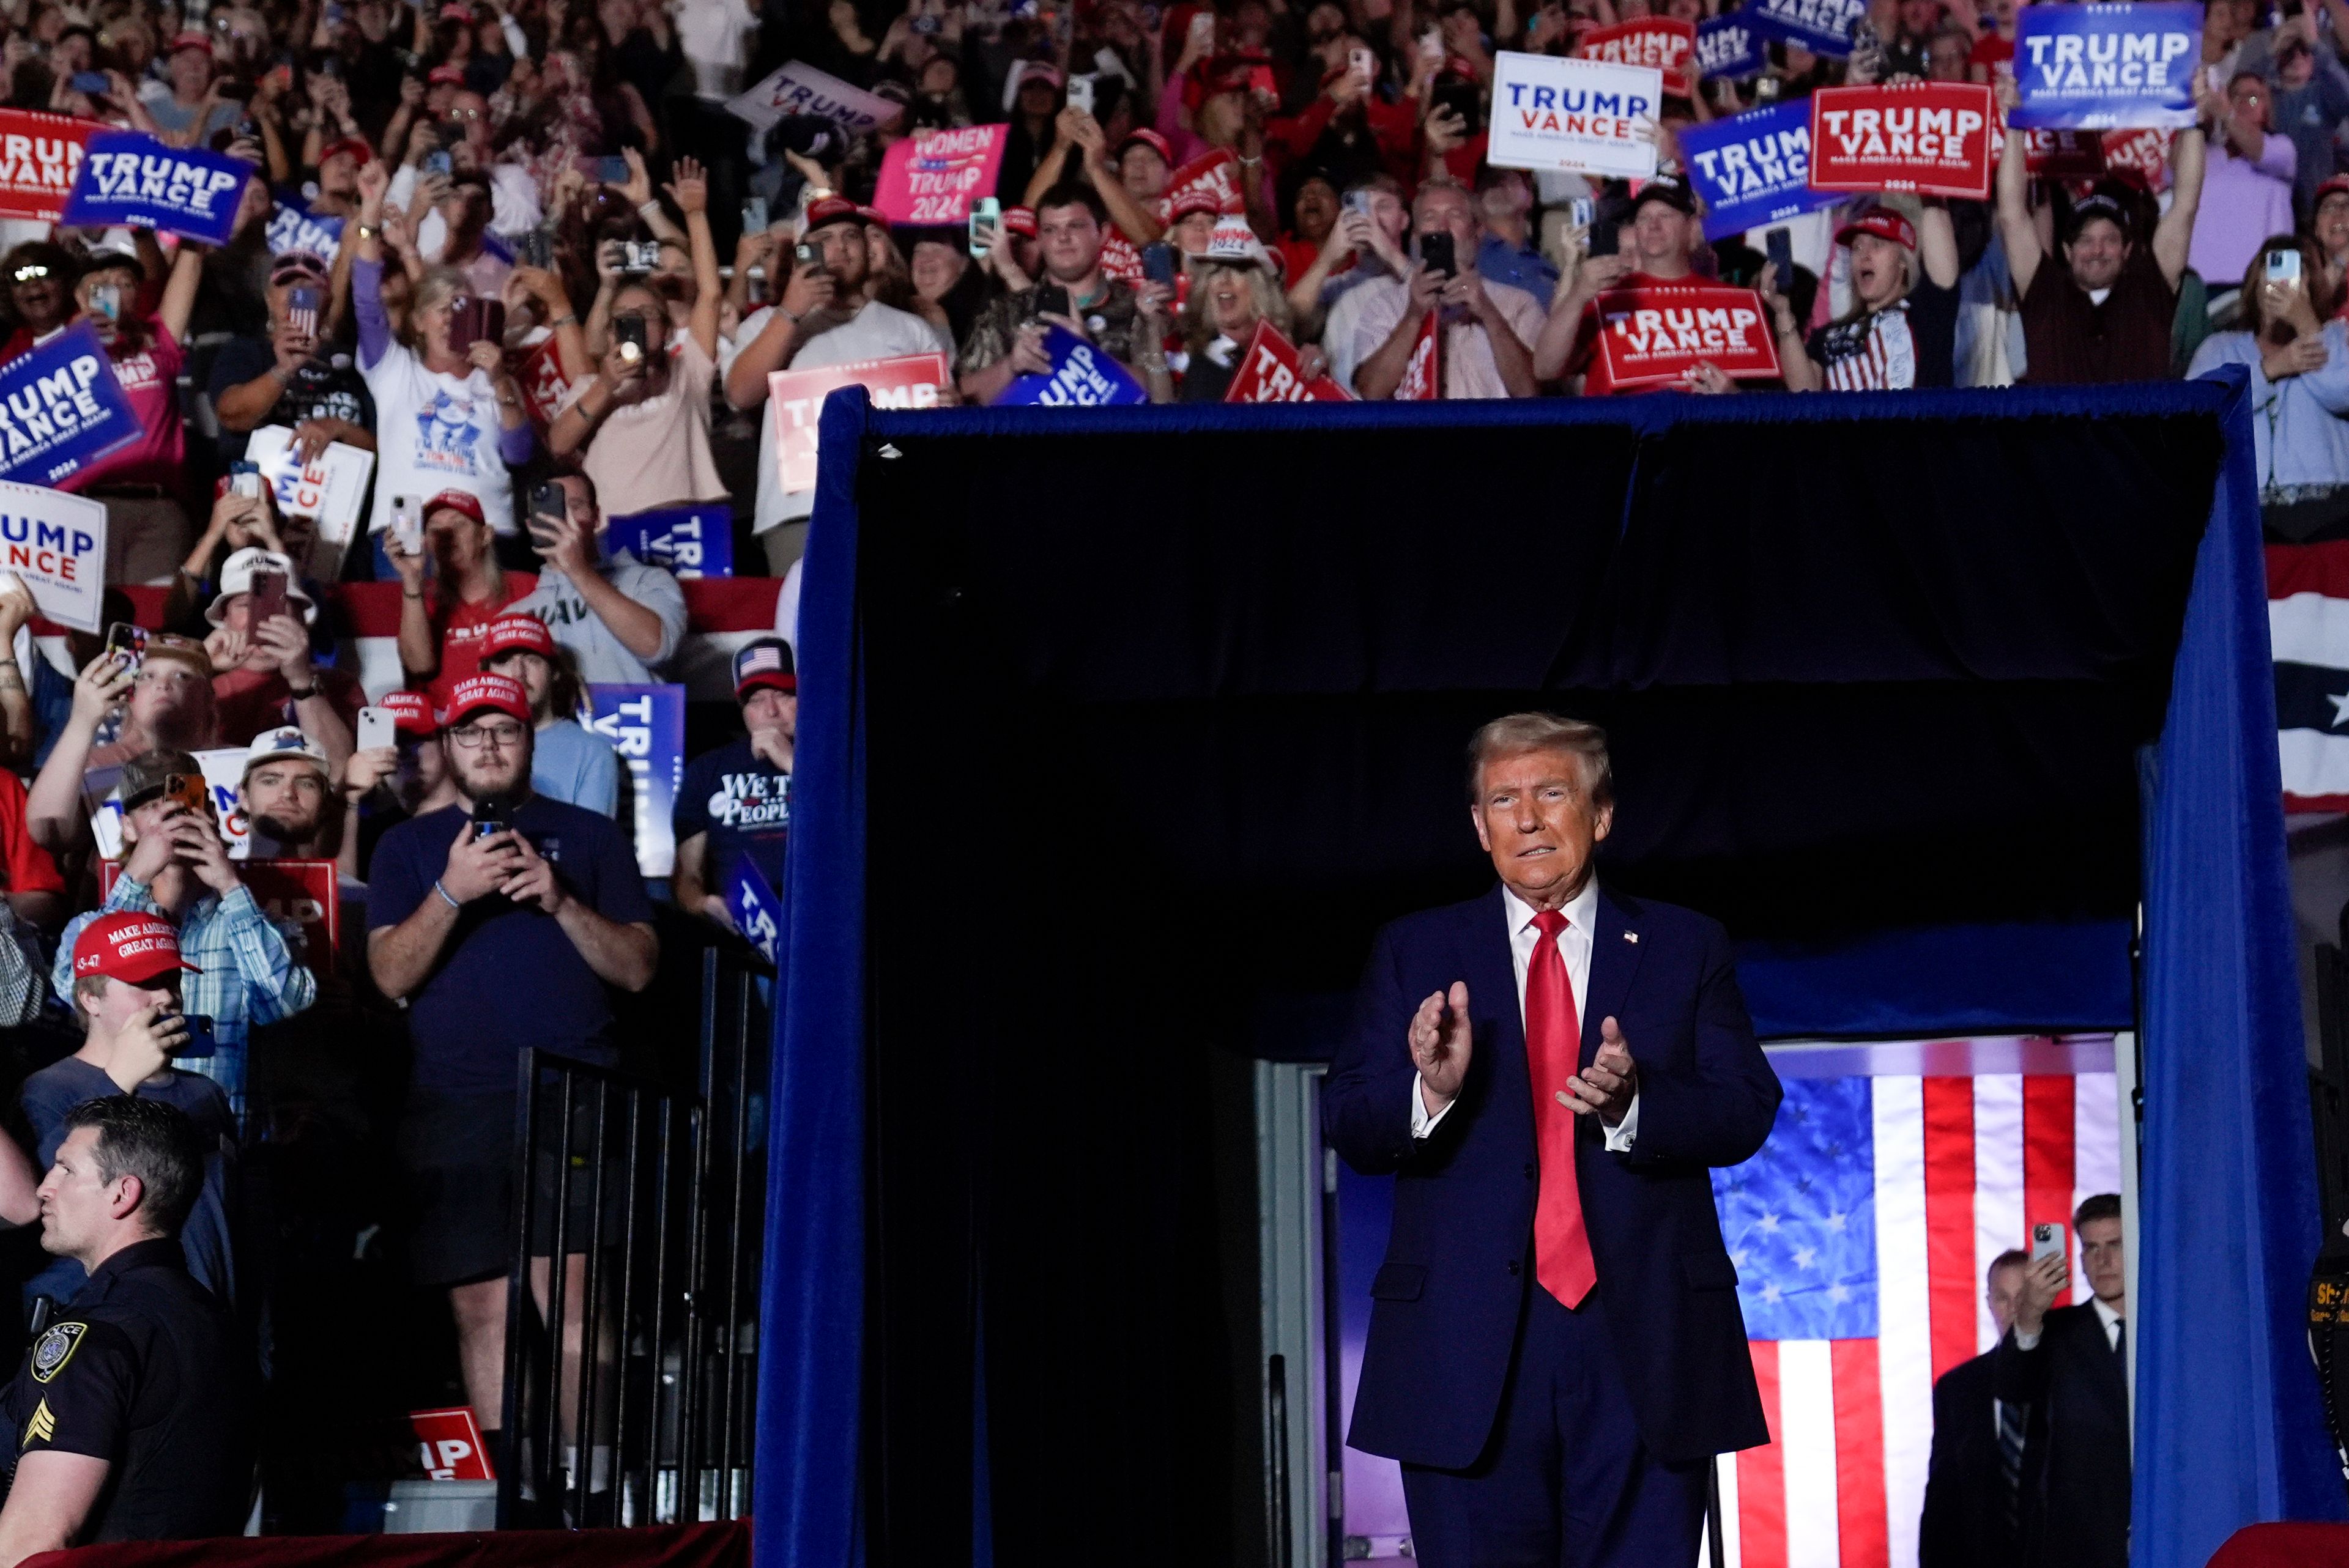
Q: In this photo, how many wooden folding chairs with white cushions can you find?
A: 0